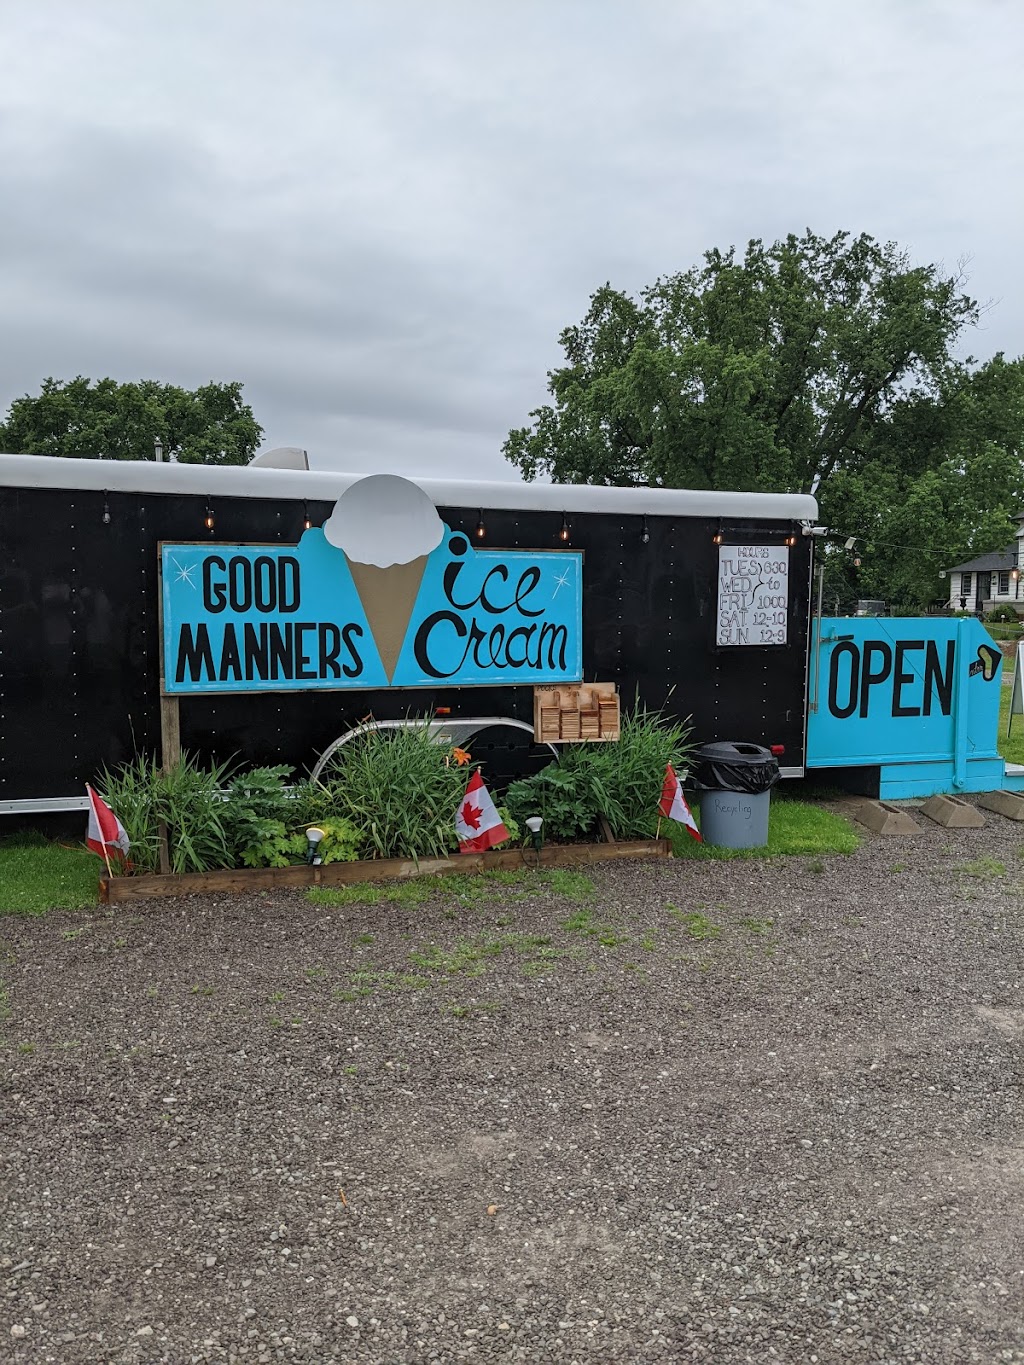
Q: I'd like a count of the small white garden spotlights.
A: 2